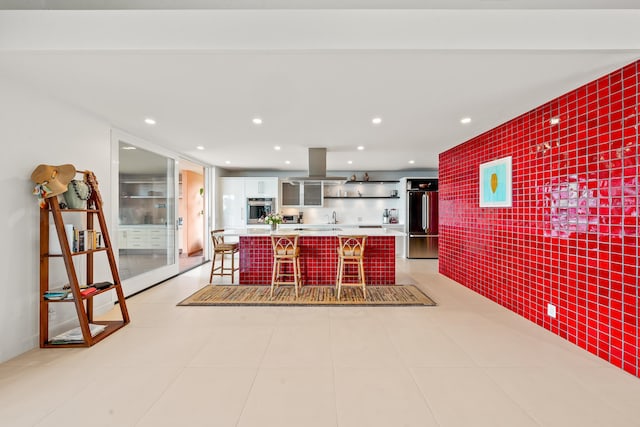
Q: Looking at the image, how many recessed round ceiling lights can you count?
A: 11